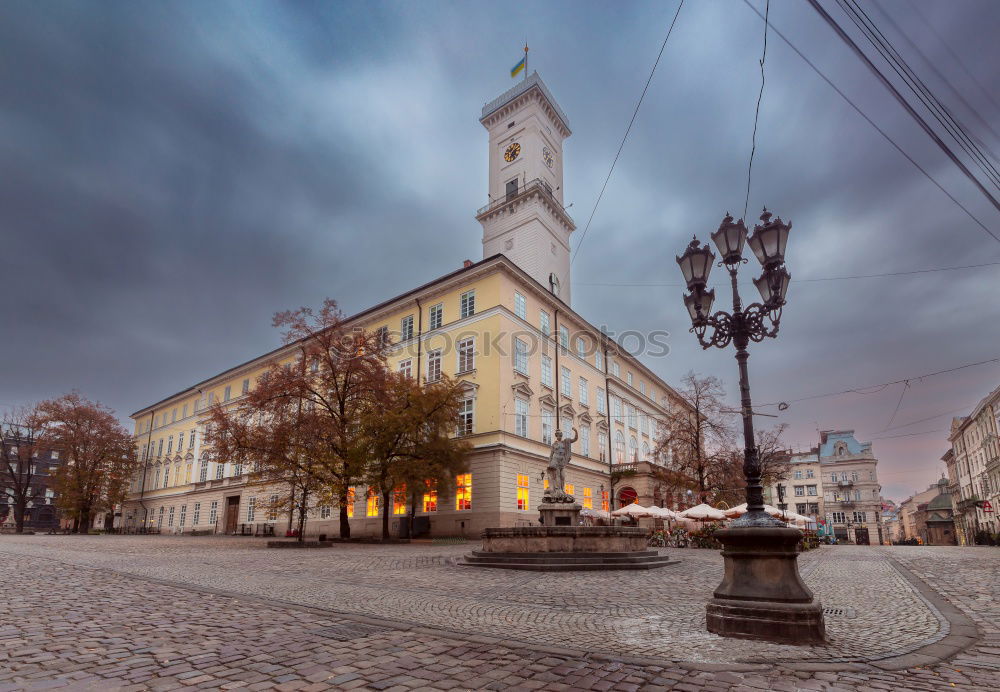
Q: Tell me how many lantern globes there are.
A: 5